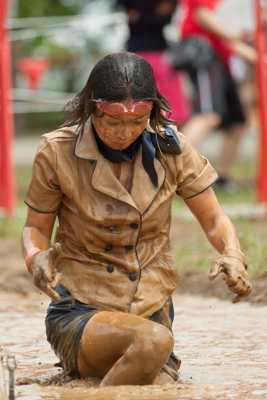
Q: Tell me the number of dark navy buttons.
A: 6